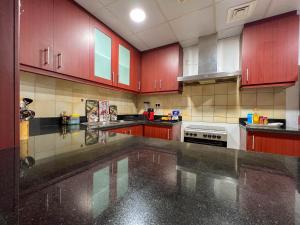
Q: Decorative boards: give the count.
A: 3